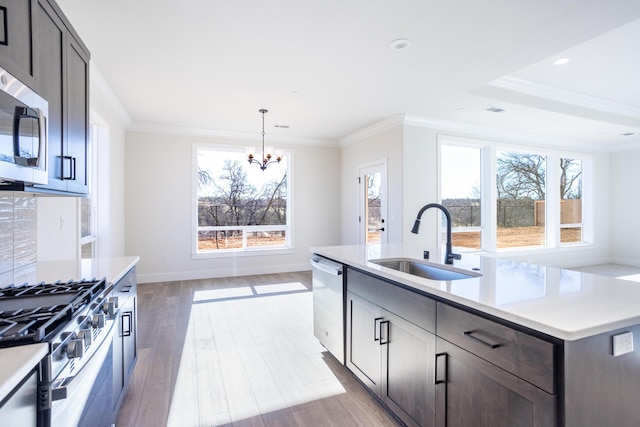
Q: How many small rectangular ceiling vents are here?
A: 3